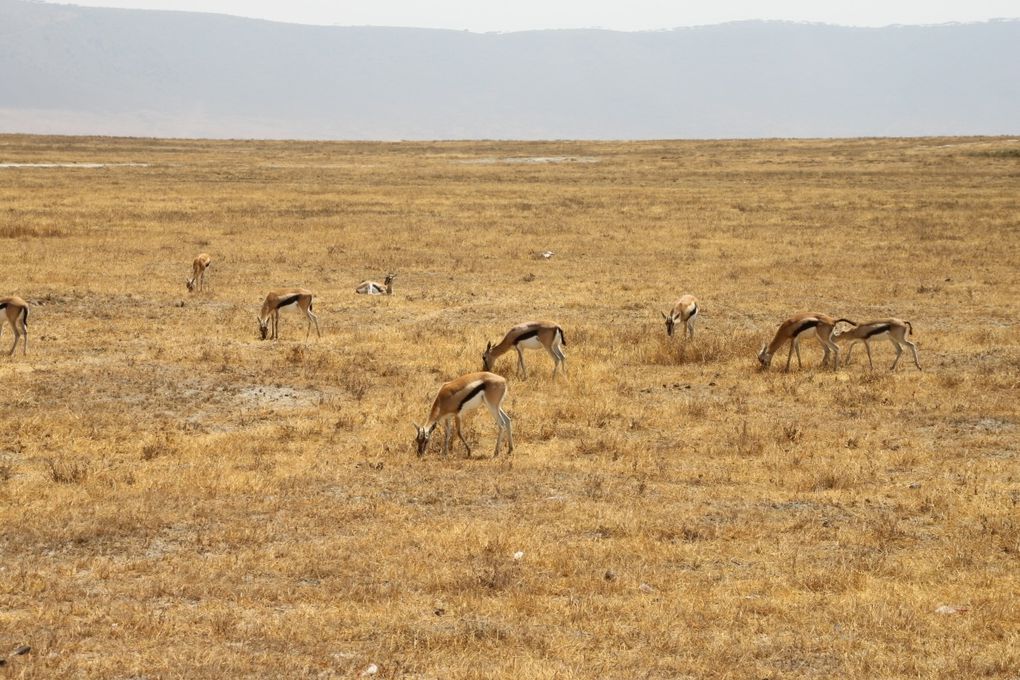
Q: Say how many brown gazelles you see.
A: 9